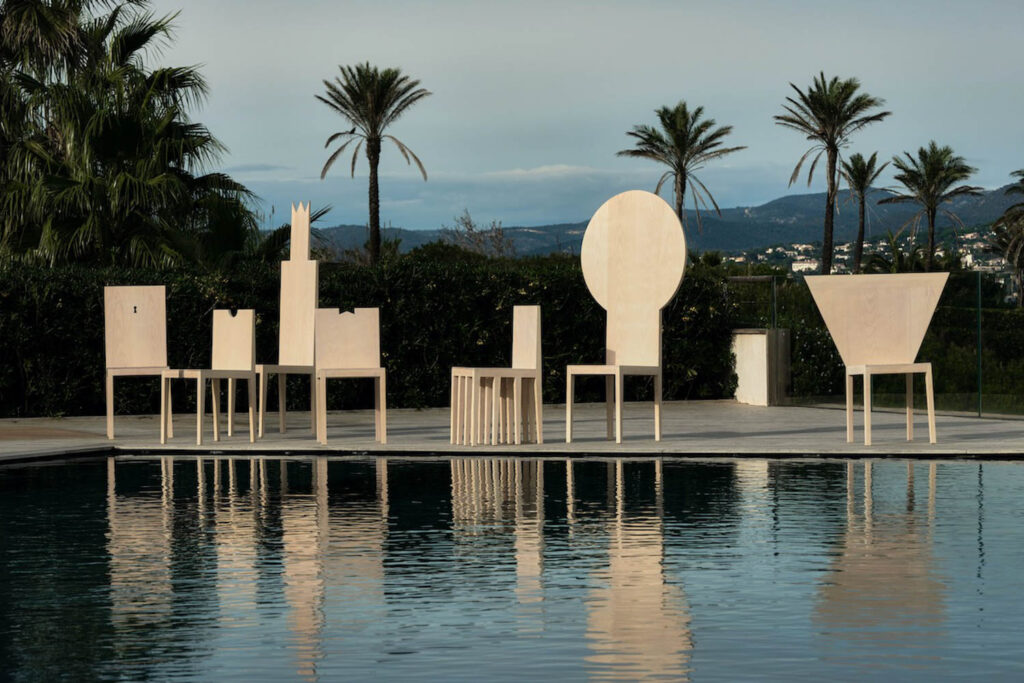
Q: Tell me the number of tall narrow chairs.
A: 1